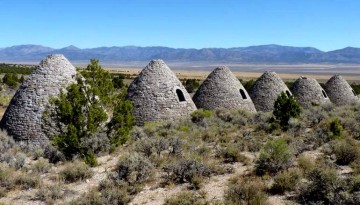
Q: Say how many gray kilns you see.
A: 6